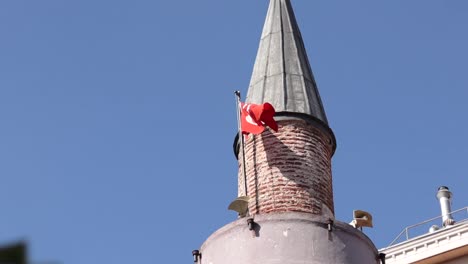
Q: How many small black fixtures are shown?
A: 4